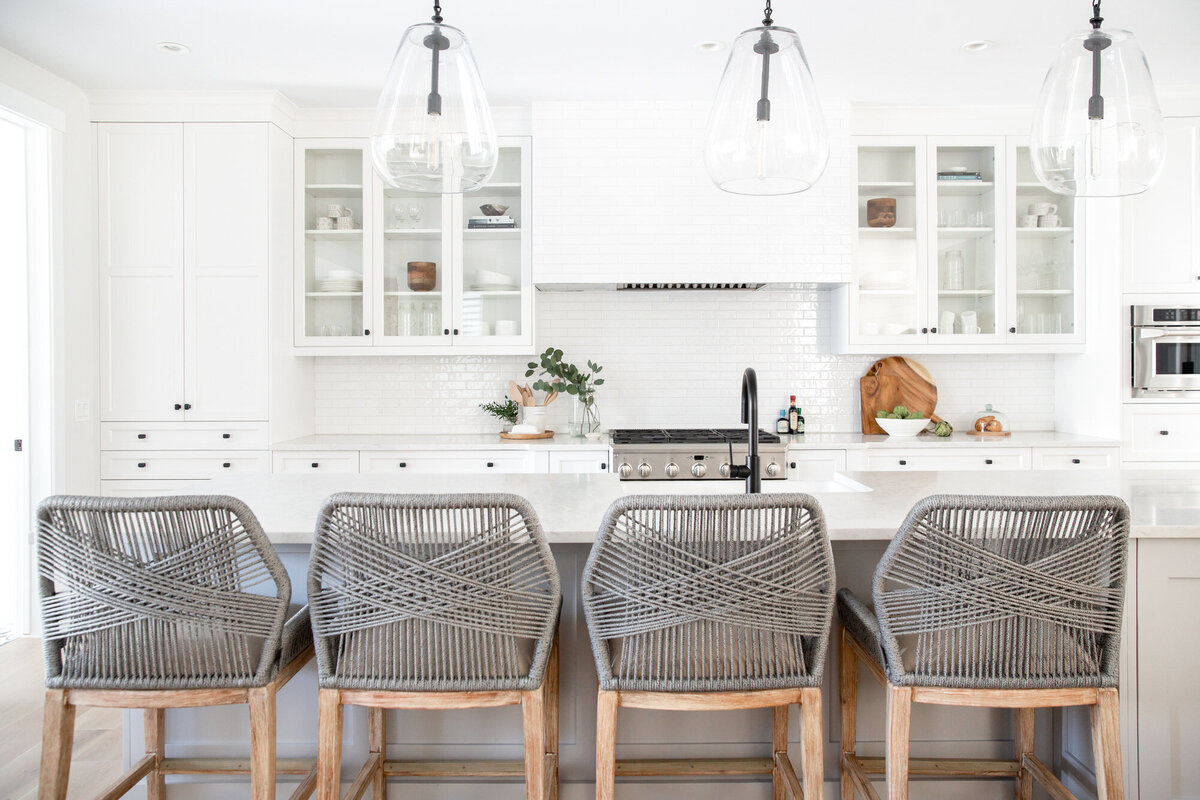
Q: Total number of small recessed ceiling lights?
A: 3